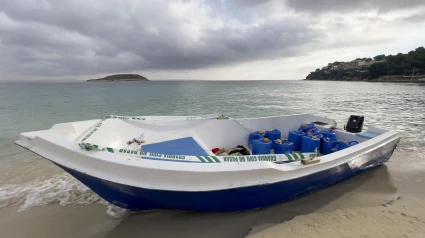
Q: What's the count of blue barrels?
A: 13